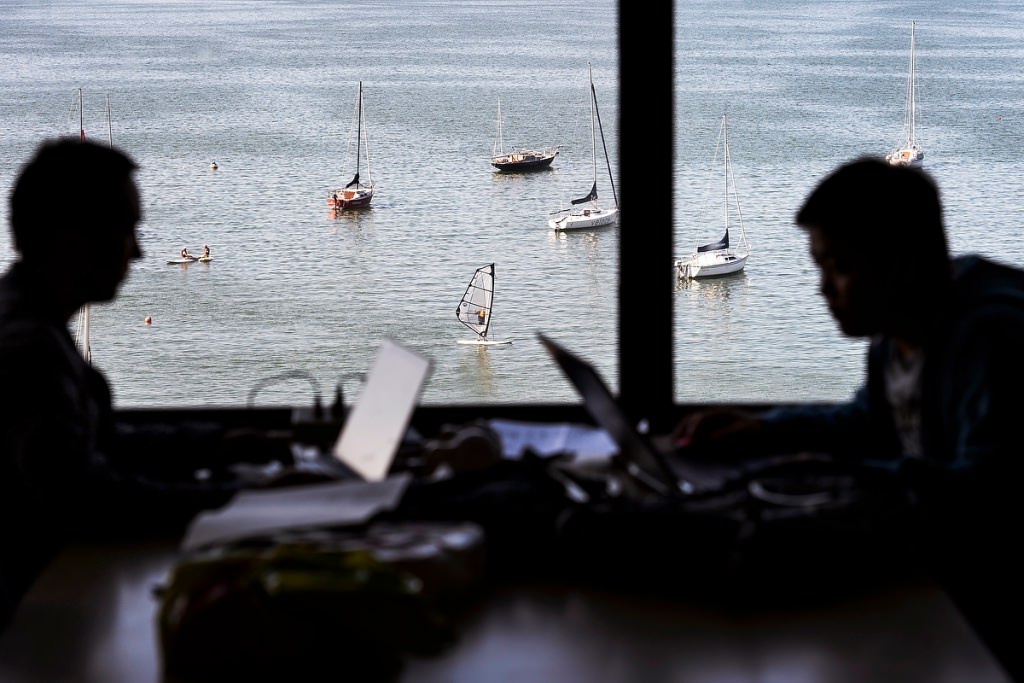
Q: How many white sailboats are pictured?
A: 3